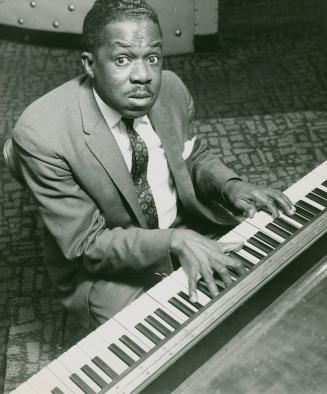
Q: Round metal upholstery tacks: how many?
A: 5